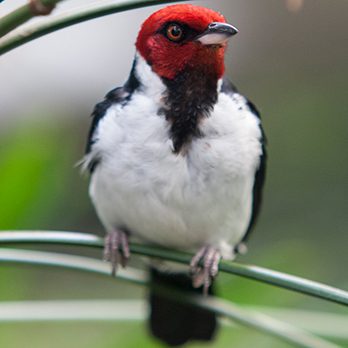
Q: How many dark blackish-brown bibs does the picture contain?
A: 1